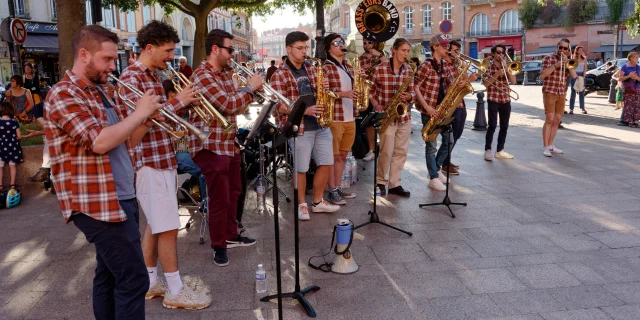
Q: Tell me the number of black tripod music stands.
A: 4